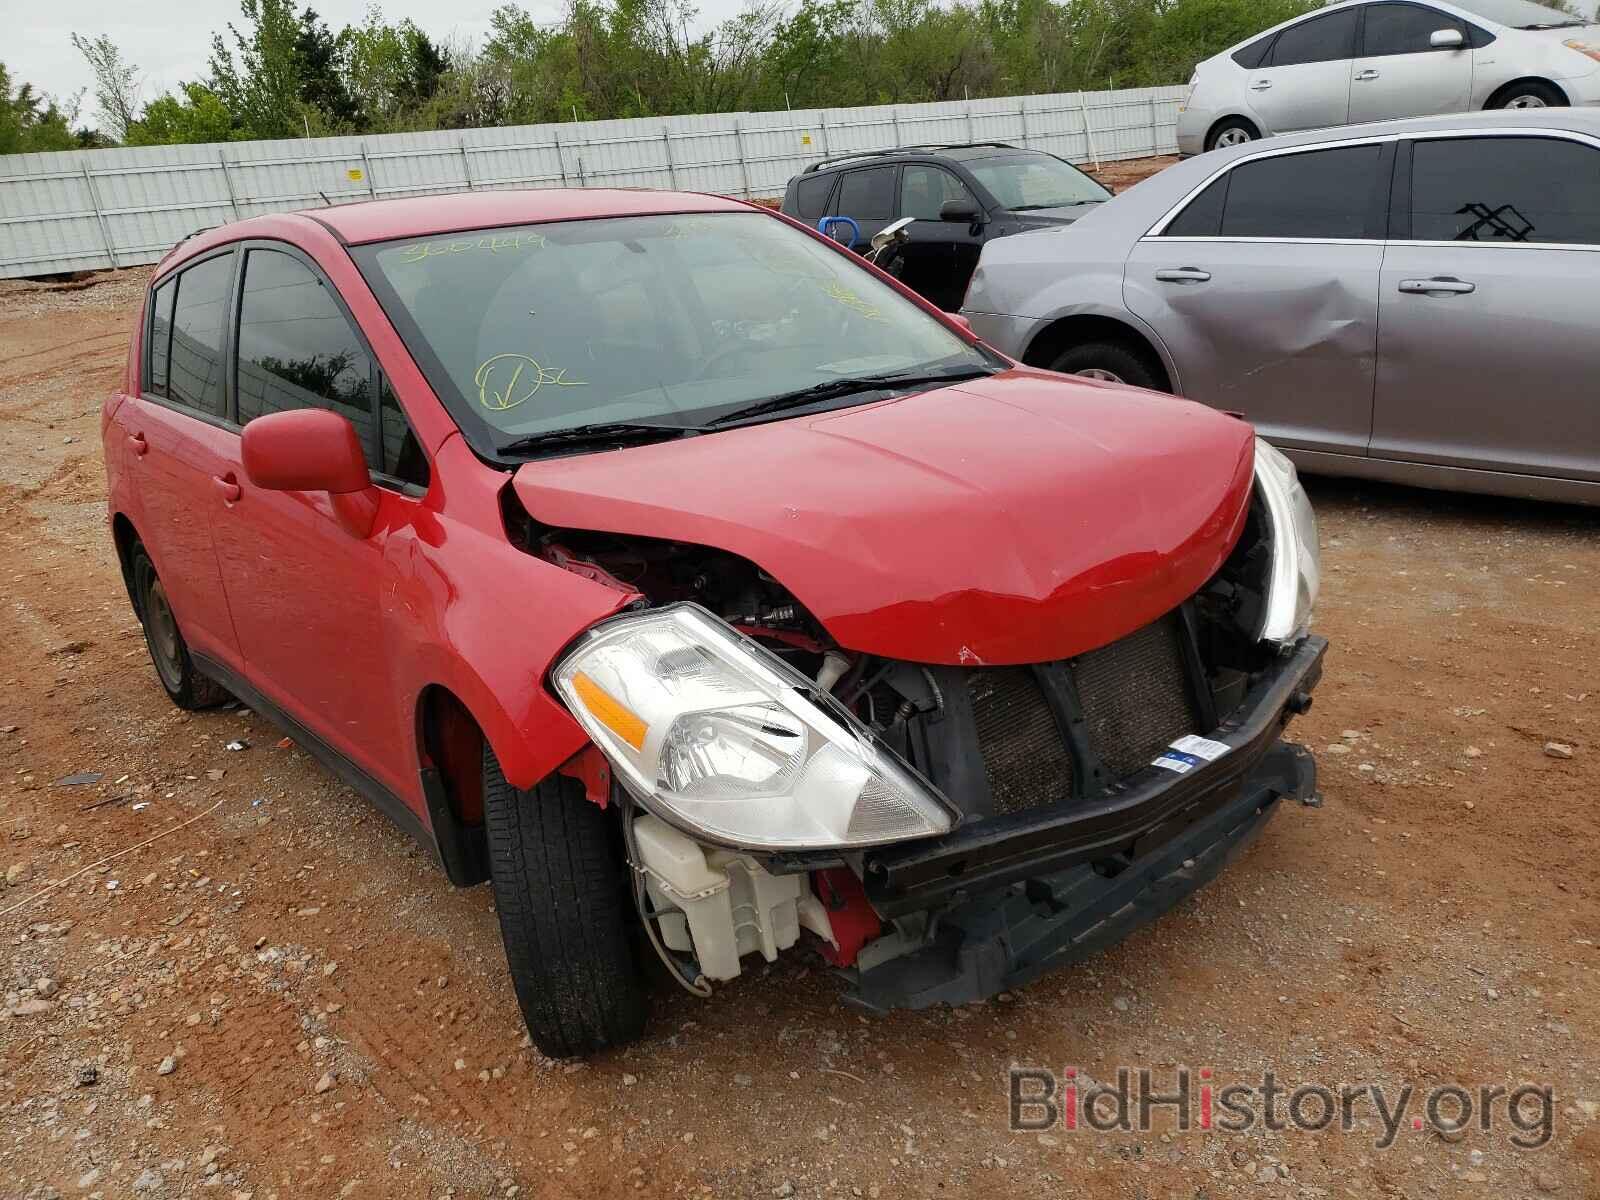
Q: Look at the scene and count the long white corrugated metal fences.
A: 1